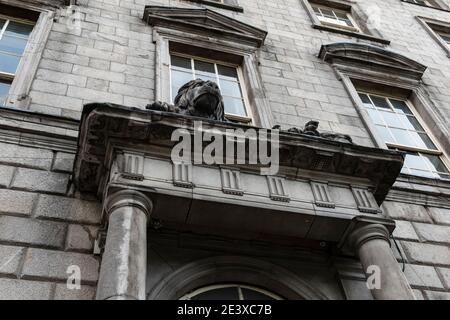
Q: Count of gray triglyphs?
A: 6